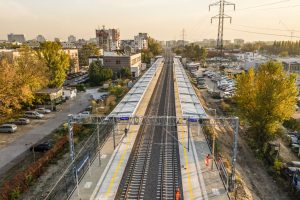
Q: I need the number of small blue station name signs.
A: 2